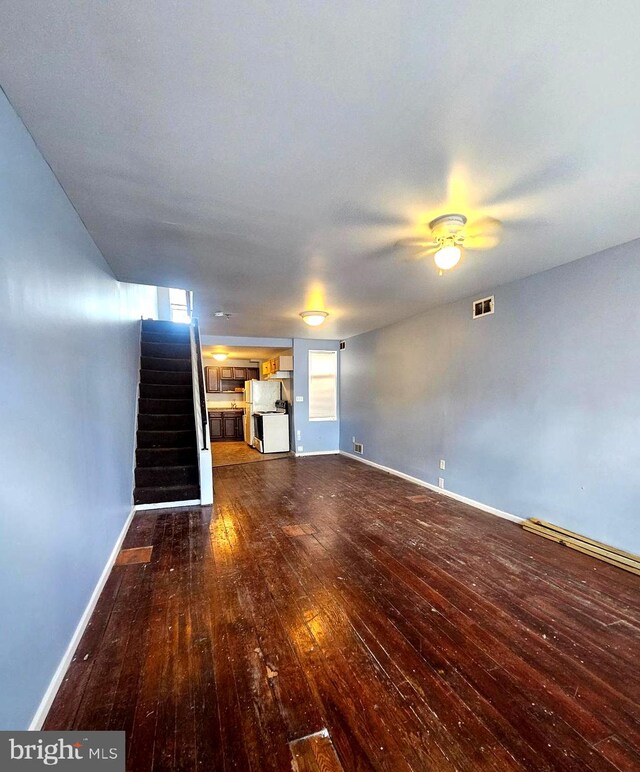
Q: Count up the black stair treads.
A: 12